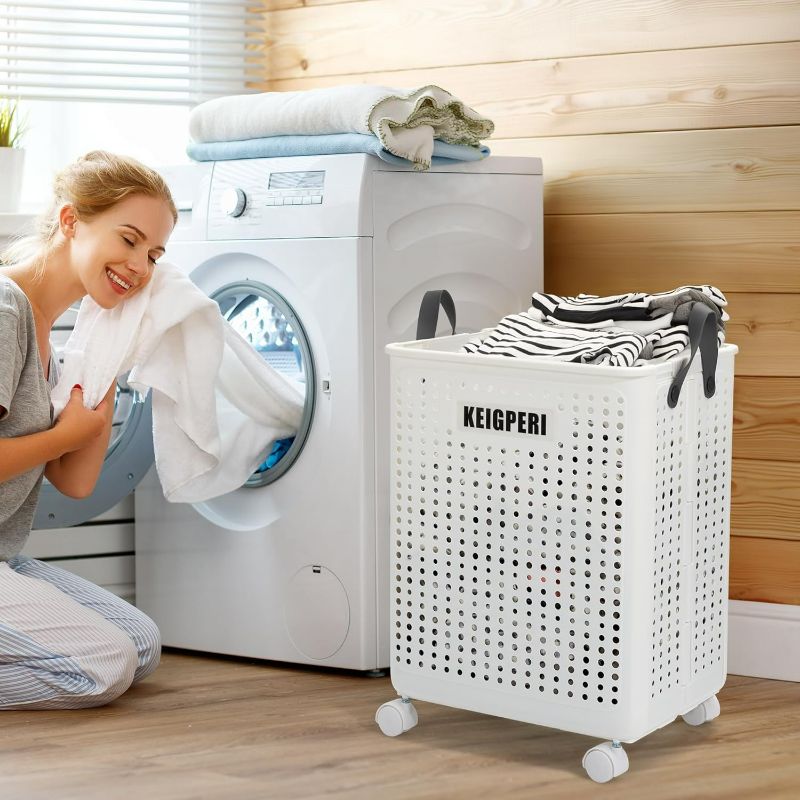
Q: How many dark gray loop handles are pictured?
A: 2